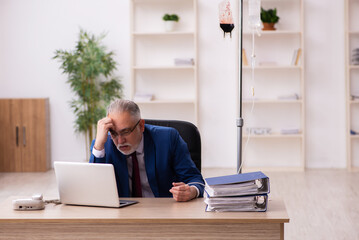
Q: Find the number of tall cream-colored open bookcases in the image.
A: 3